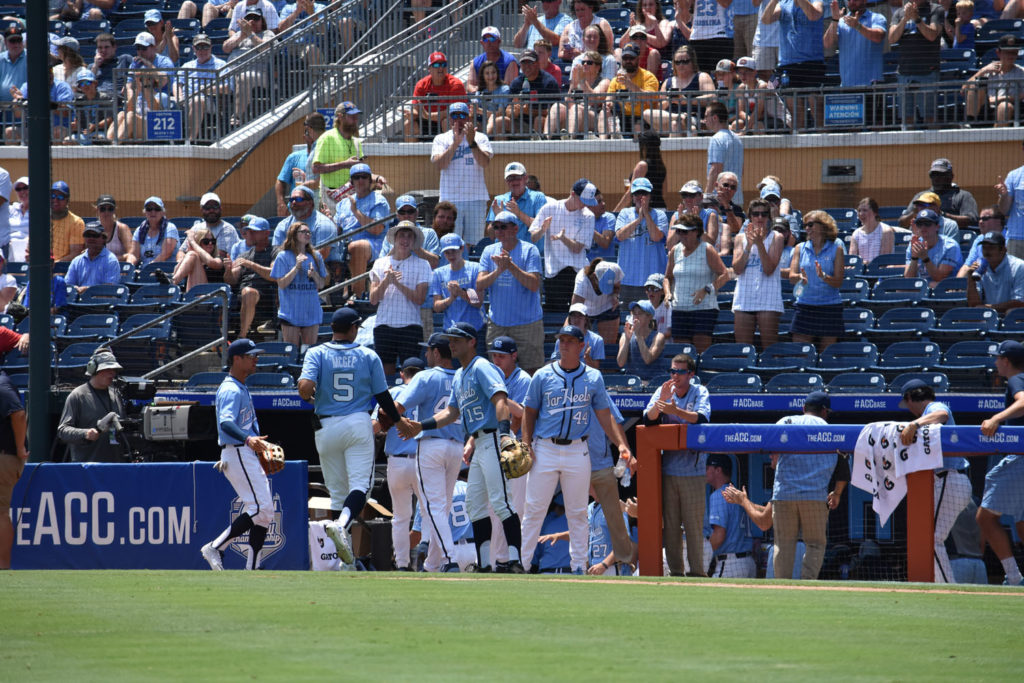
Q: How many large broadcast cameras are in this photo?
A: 1